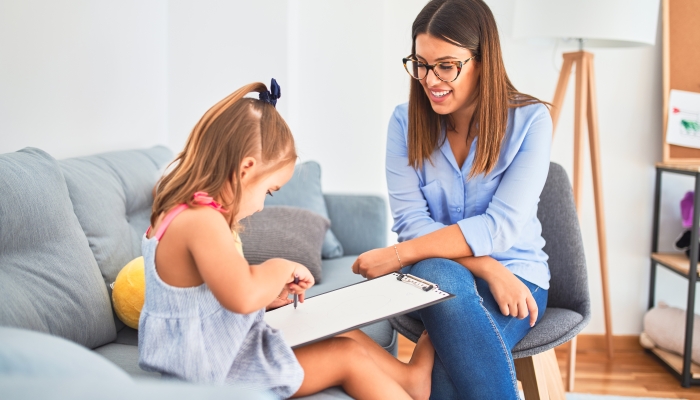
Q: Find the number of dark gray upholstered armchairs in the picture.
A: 1